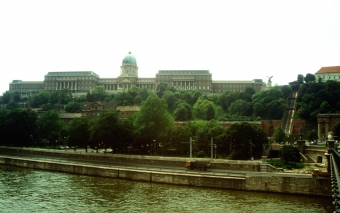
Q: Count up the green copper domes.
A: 1